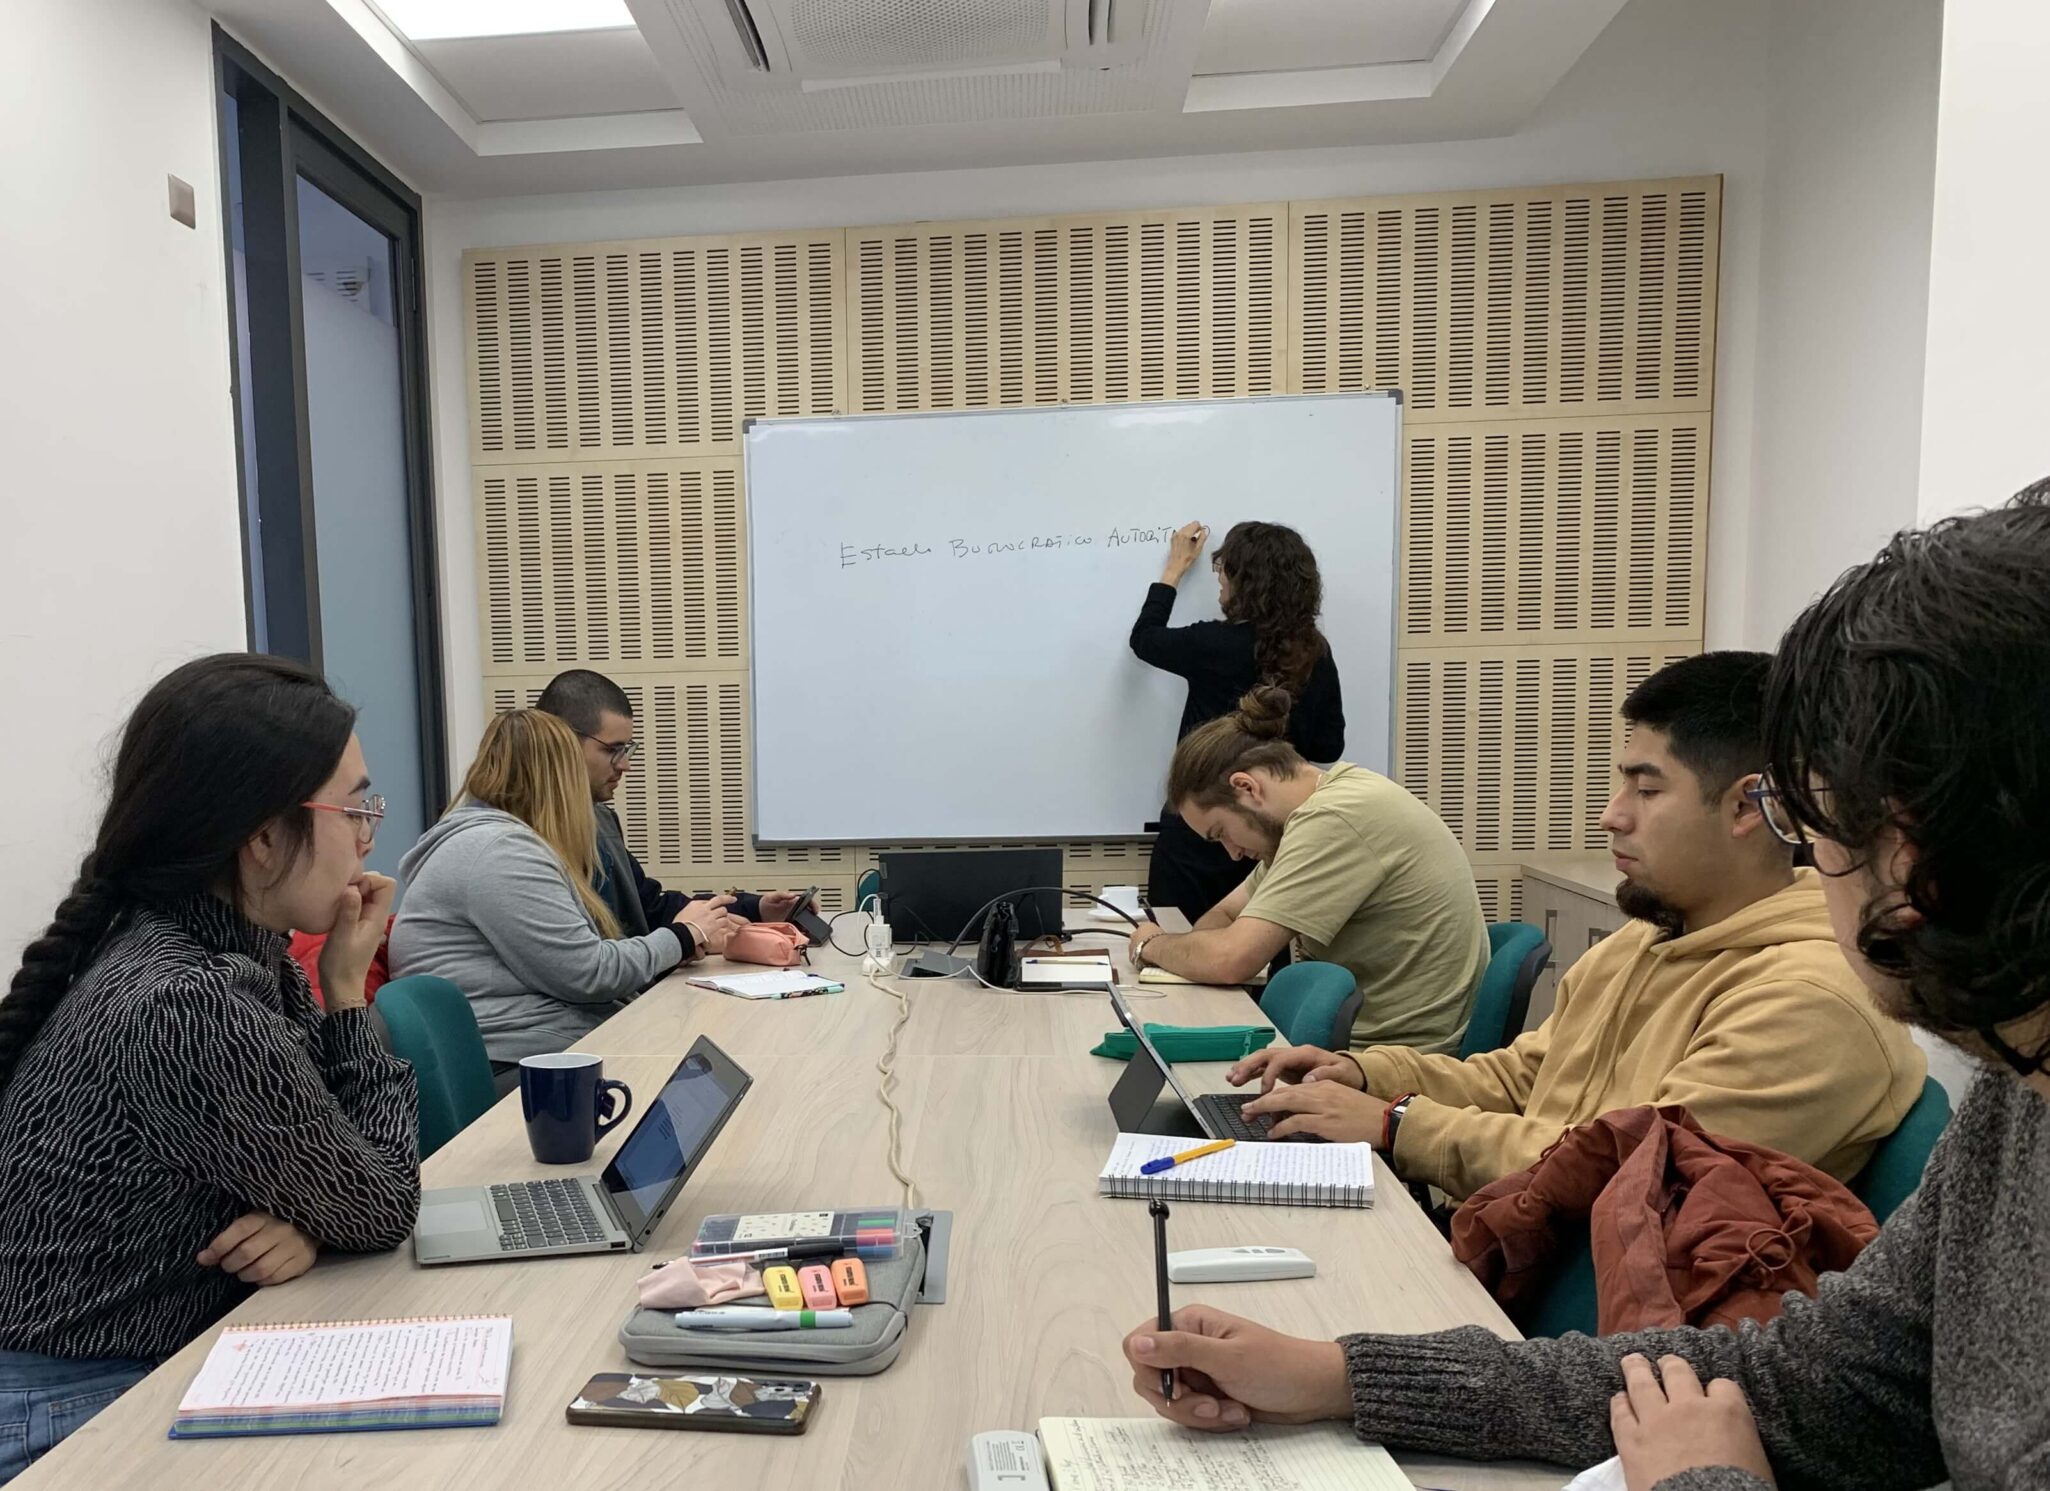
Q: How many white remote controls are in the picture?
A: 2